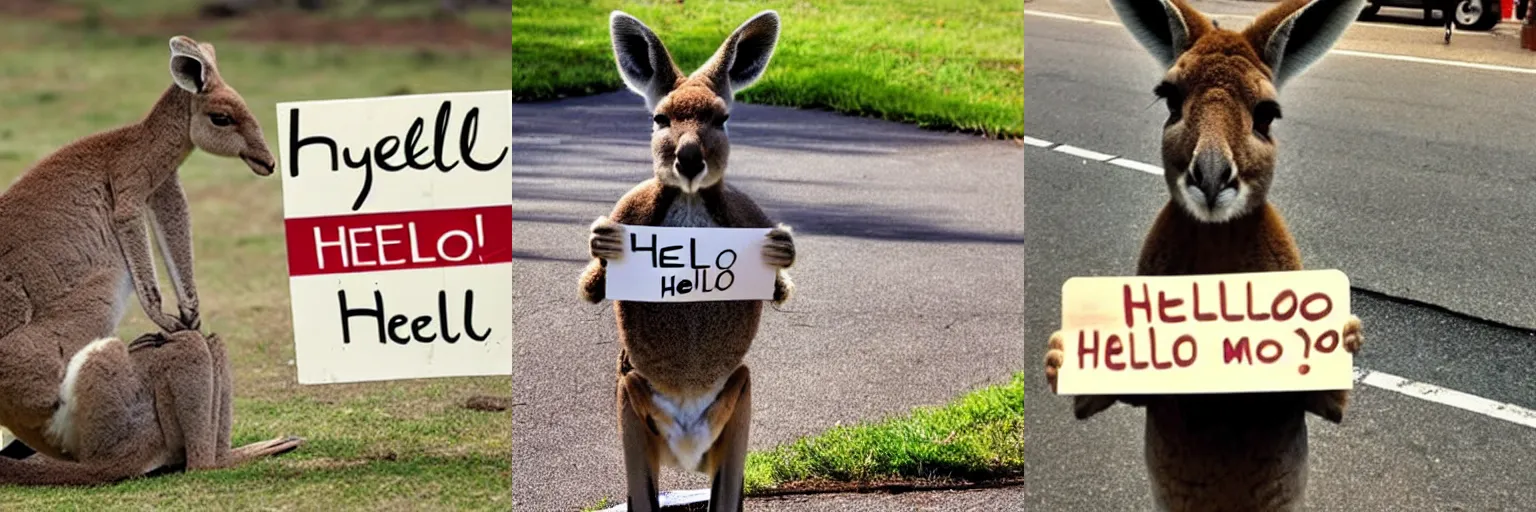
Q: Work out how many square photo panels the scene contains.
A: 3